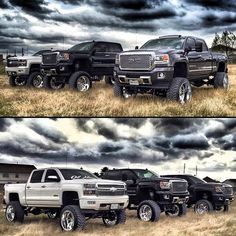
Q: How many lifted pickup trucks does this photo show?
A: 6